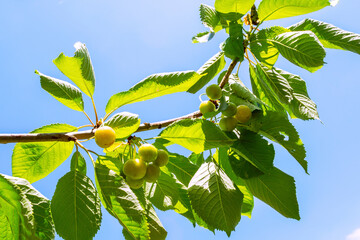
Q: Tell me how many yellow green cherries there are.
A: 11